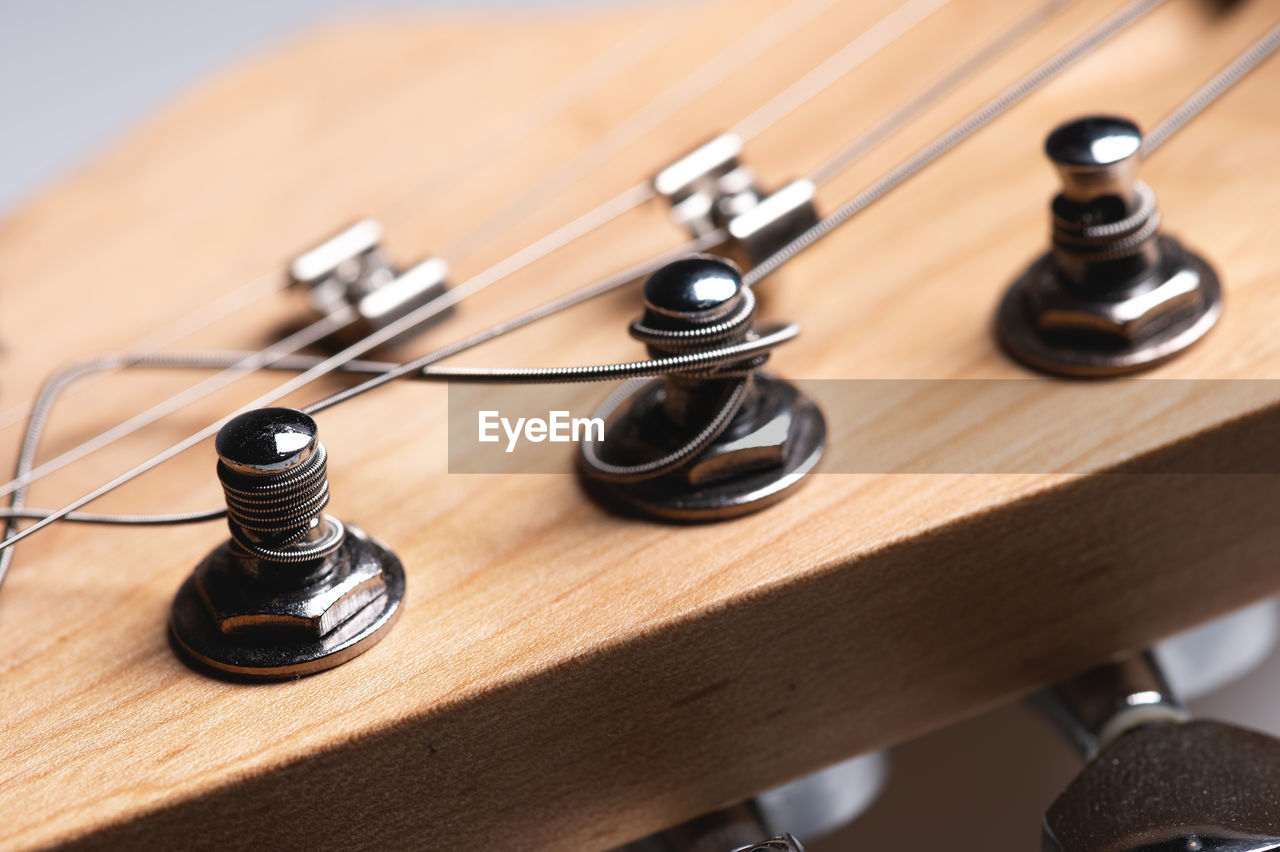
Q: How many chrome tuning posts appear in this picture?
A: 3